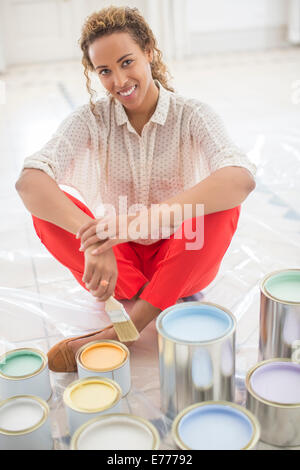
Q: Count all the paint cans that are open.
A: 9